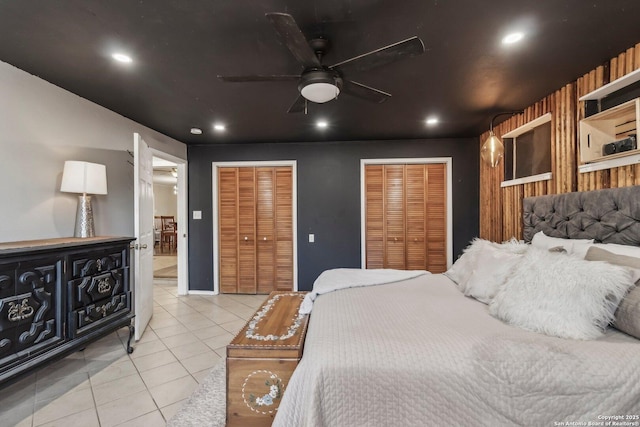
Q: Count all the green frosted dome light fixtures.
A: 0